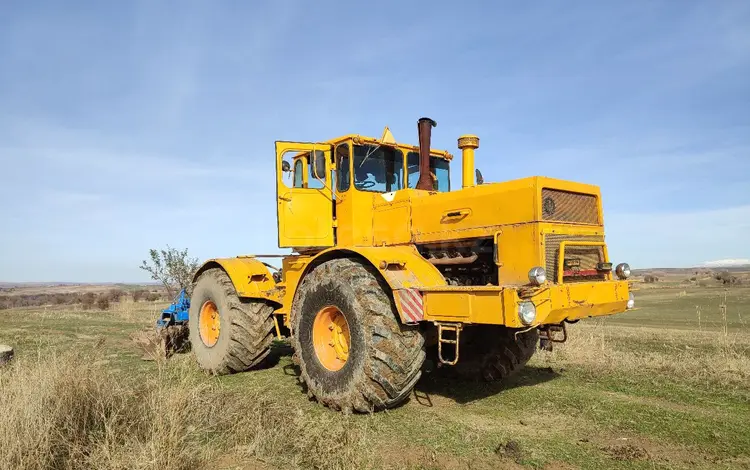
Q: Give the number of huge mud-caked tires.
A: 3